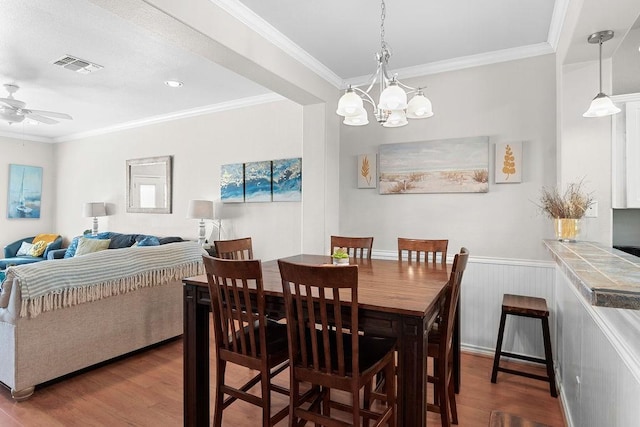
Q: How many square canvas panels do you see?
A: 3